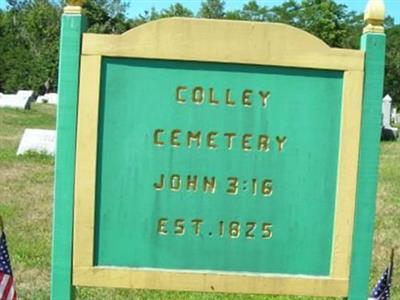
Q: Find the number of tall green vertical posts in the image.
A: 2